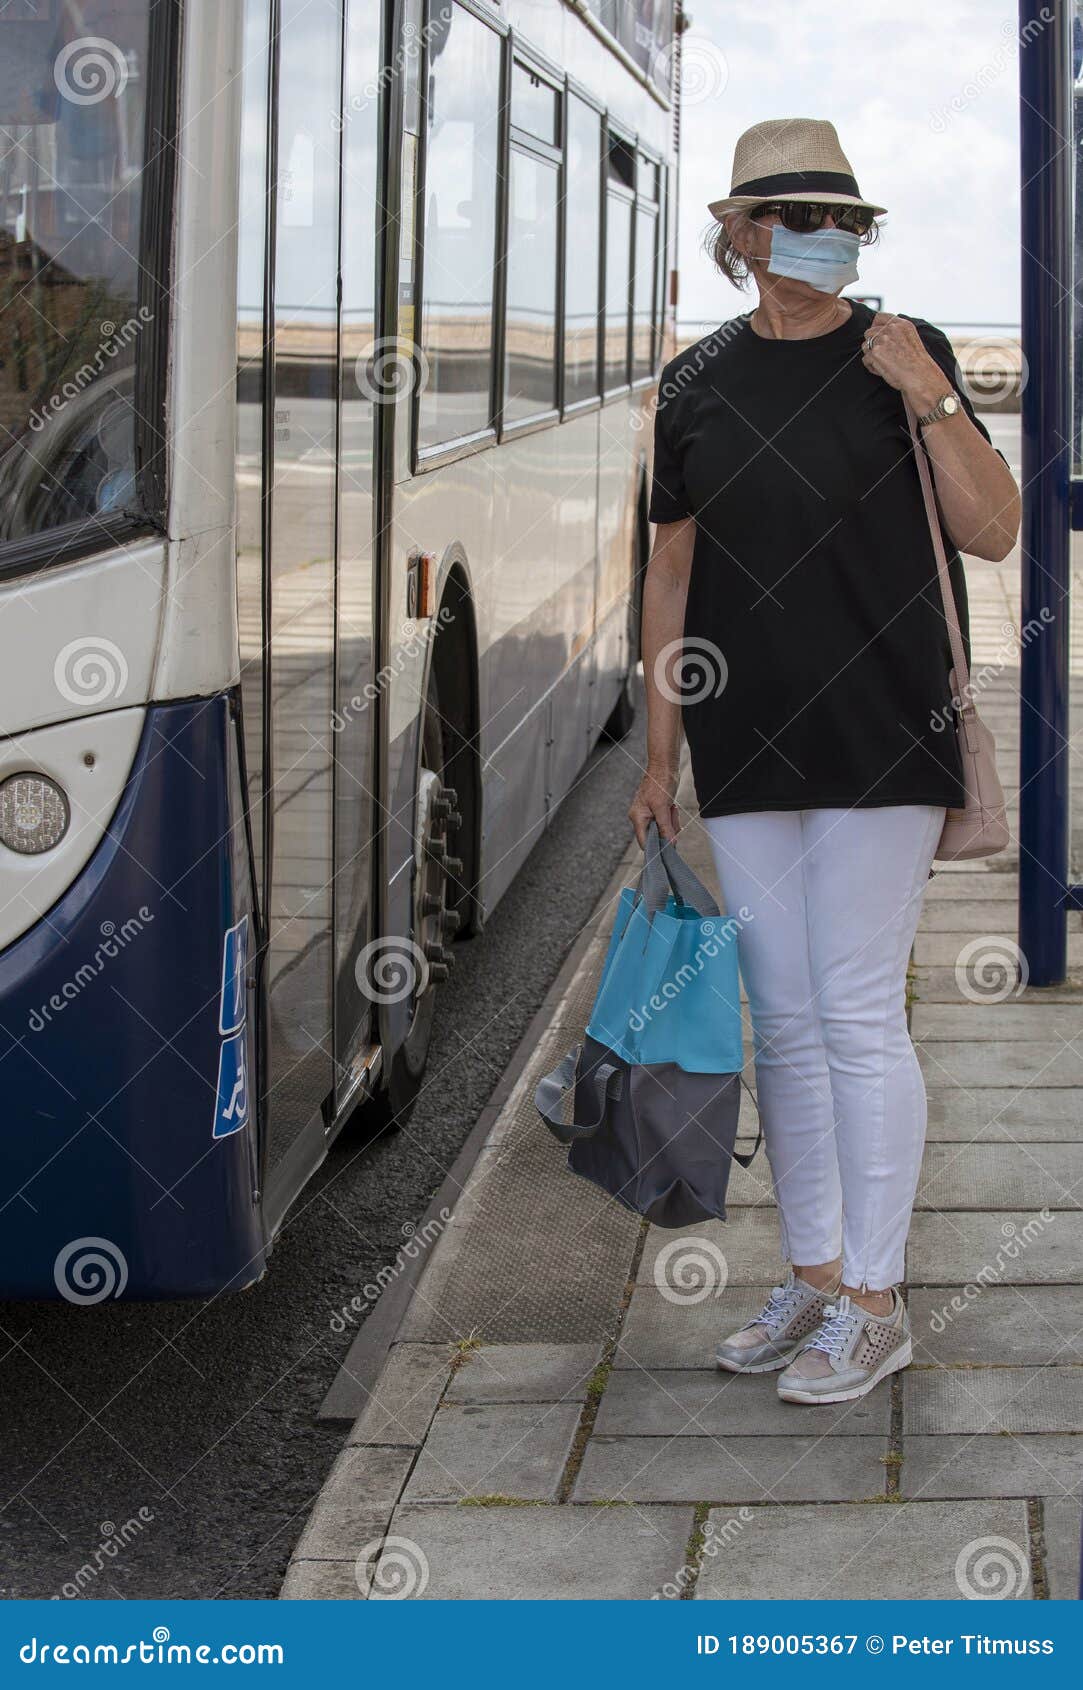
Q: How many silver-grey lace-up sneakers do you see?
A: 2